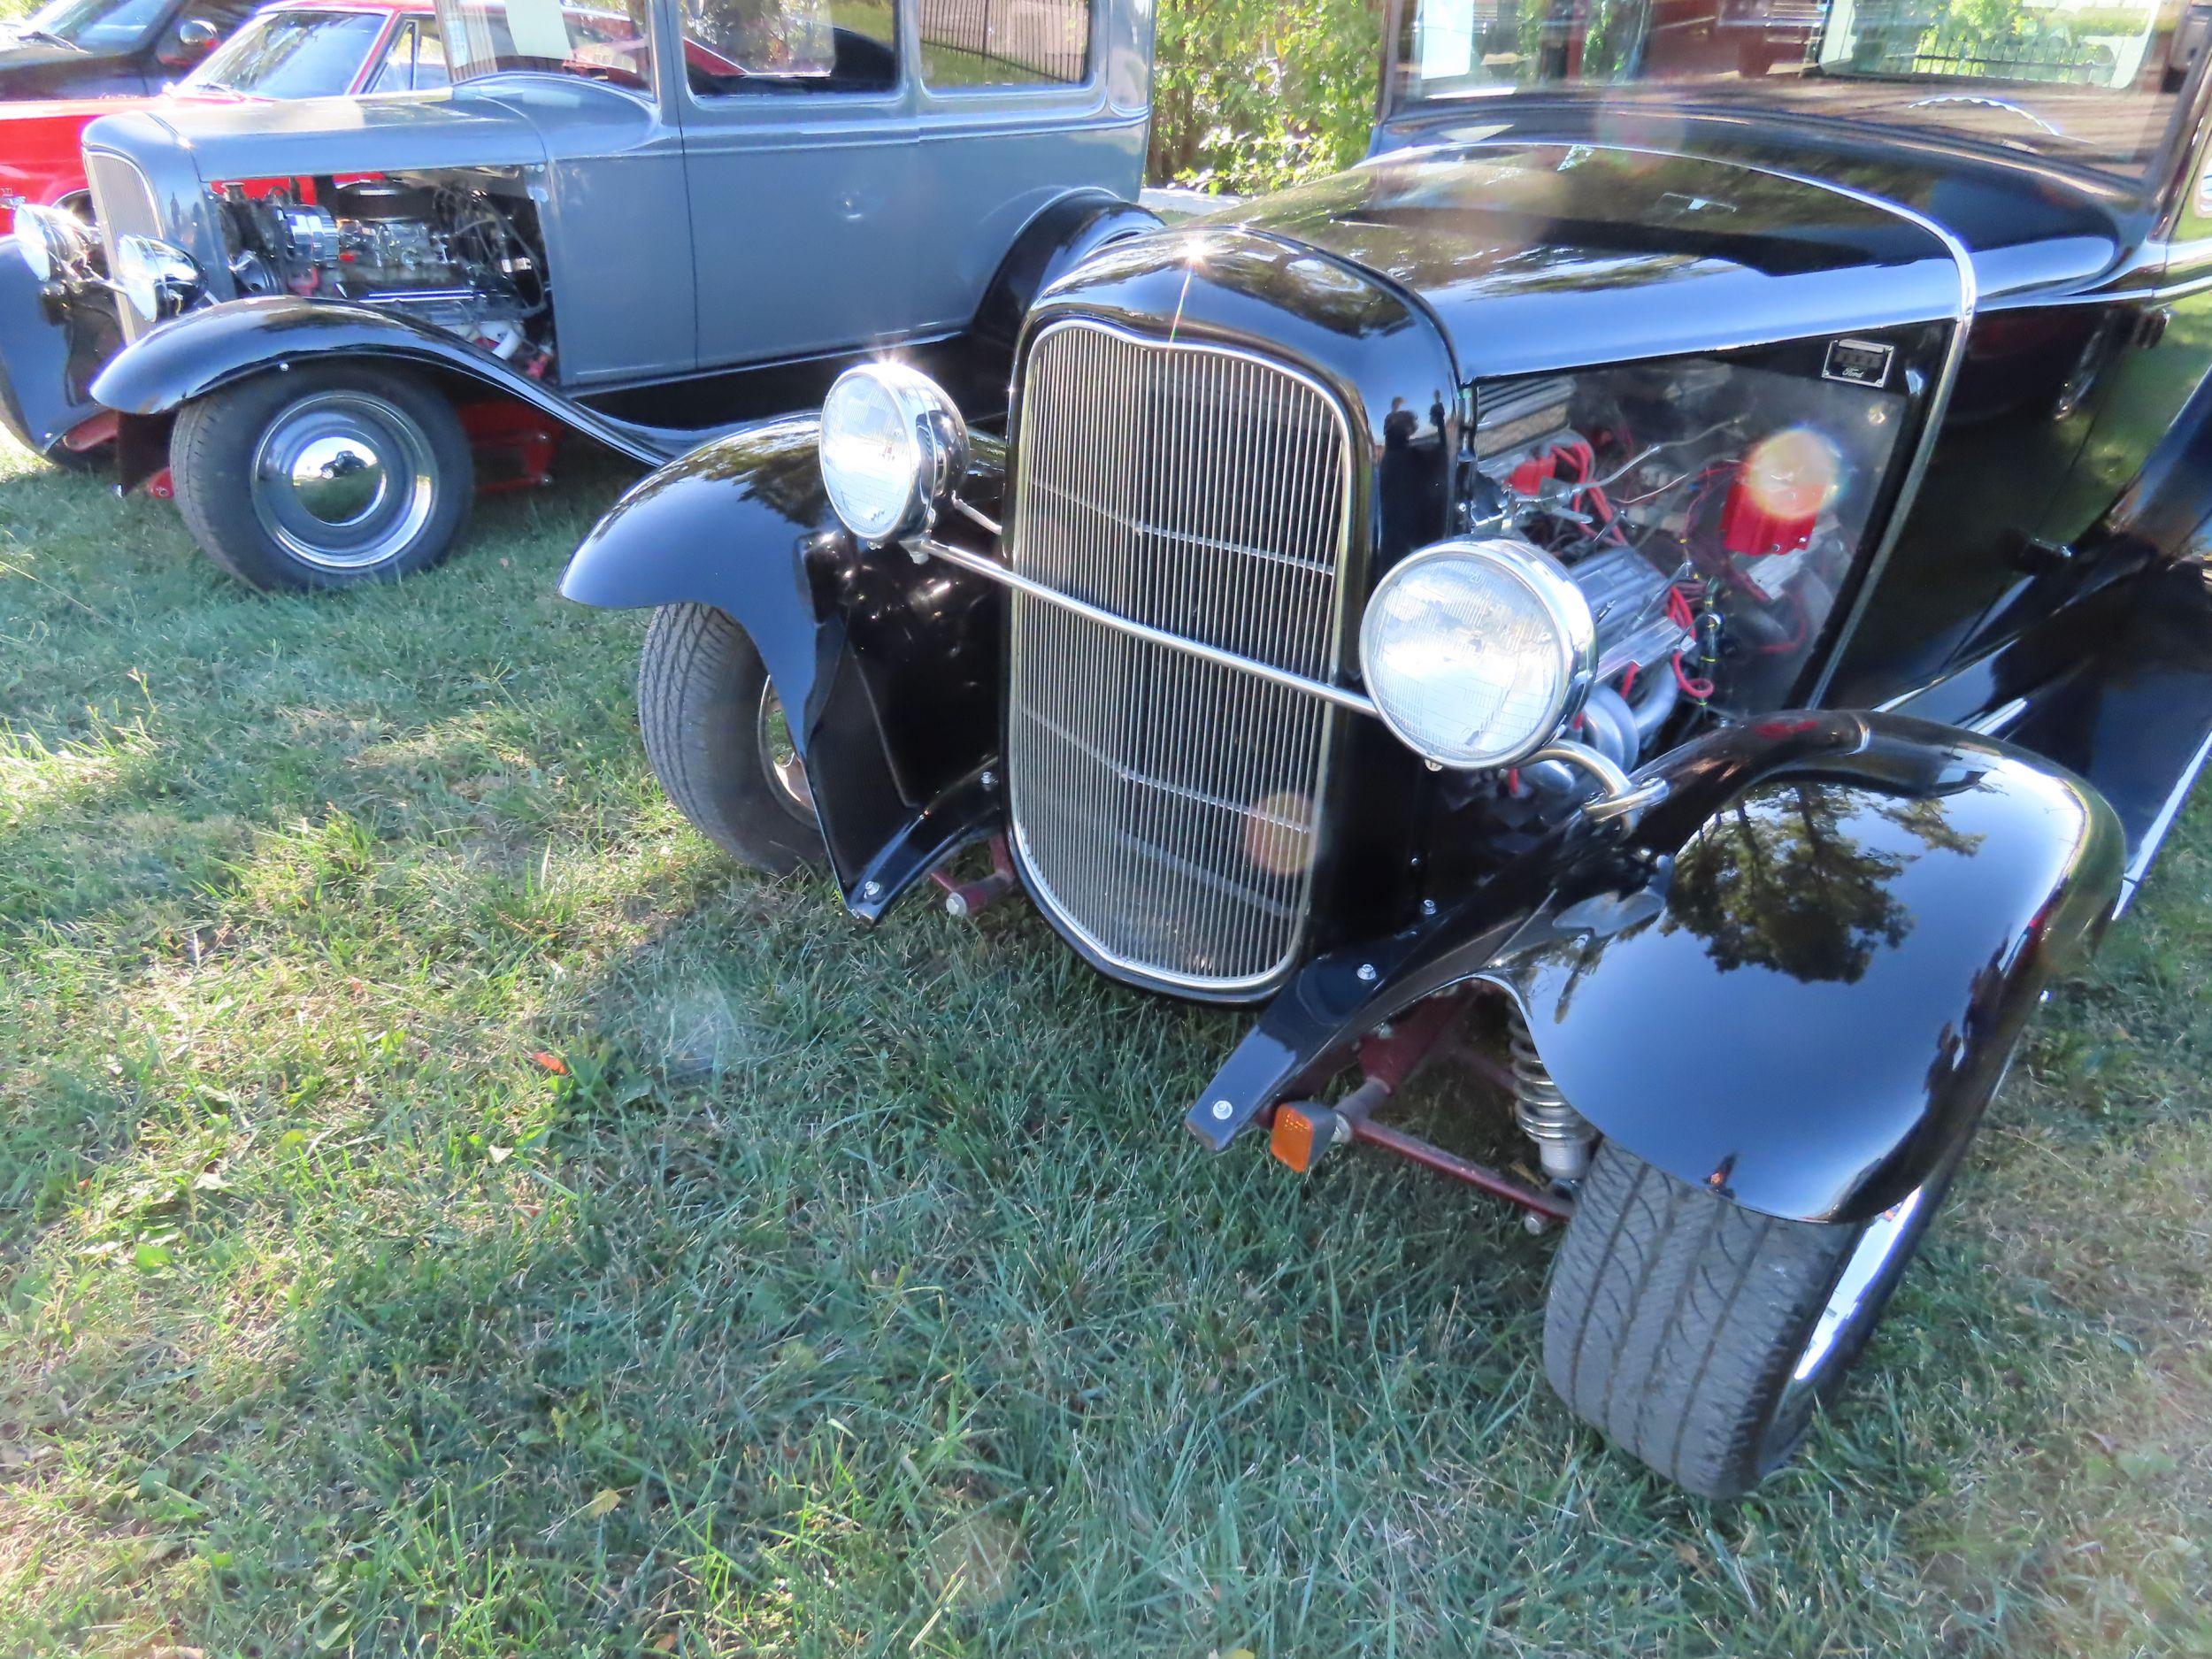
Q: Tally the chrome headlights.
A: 4